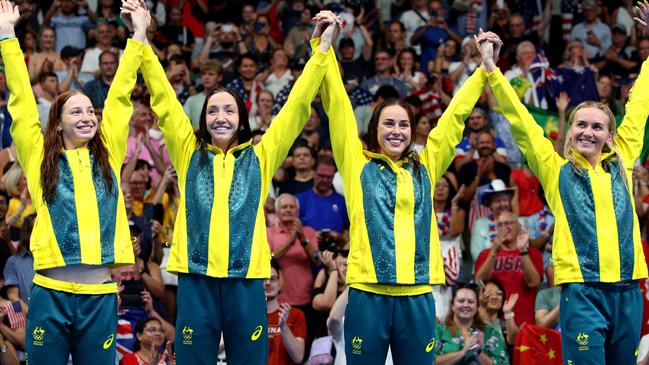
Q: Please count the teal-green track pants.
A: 4